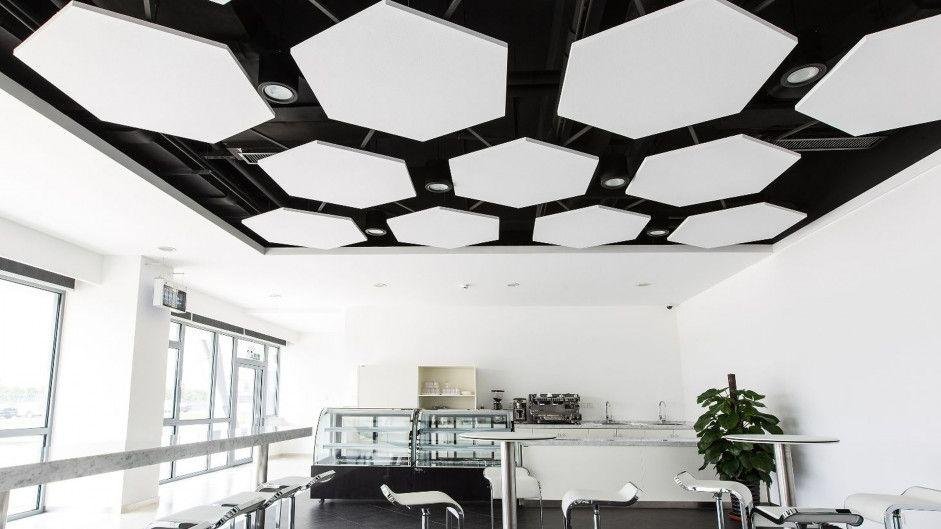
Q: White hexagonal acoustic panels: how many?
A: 11